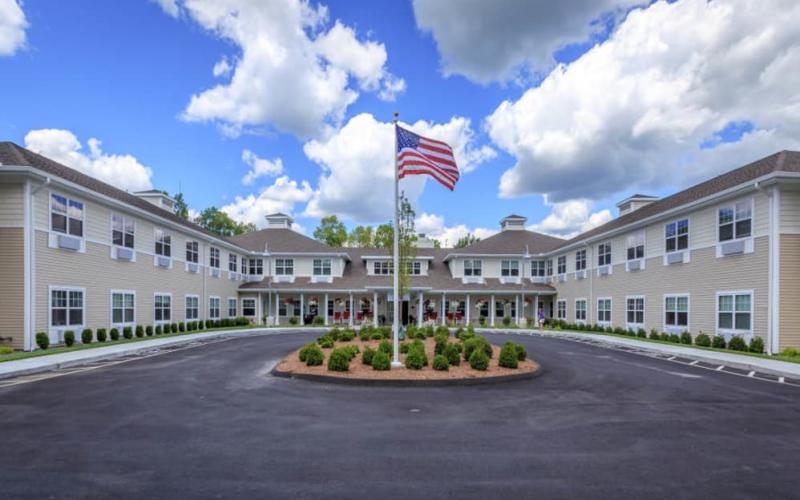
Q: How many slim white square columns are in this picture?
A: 12